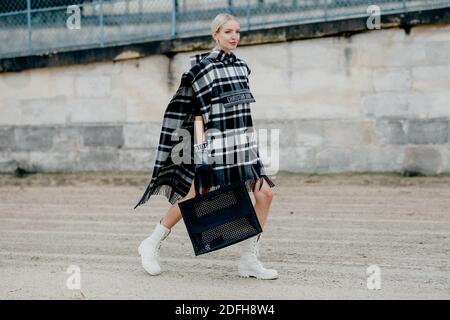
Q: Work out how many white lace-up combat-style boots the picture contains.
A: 2